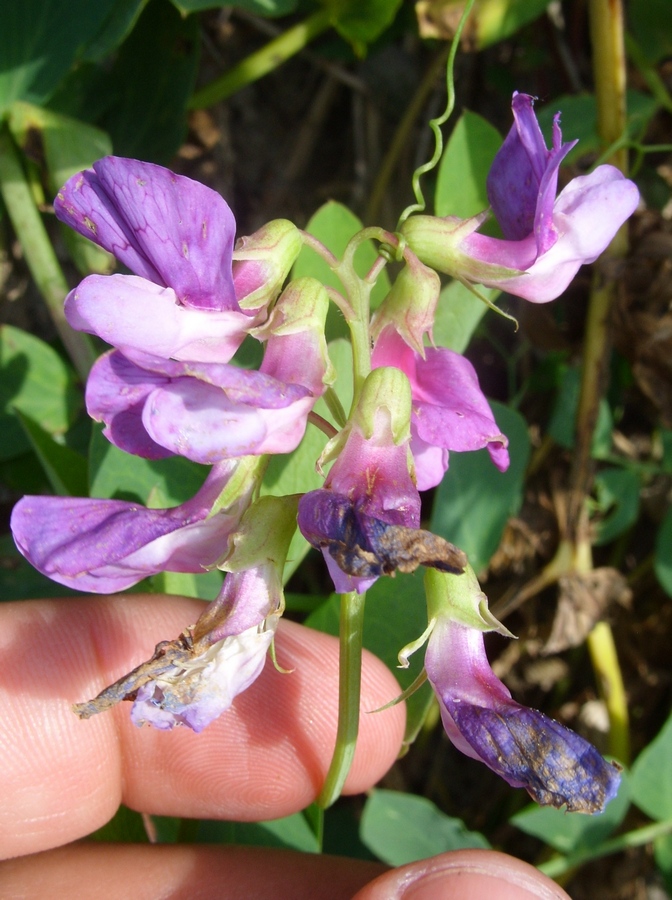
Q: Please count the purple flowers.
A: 8